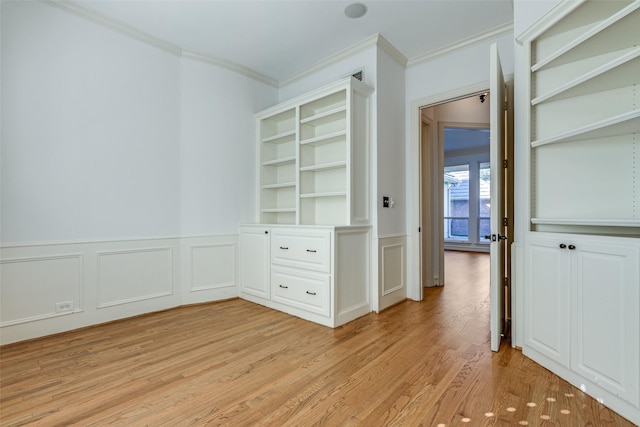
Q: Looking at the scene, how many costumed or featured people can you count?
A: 0